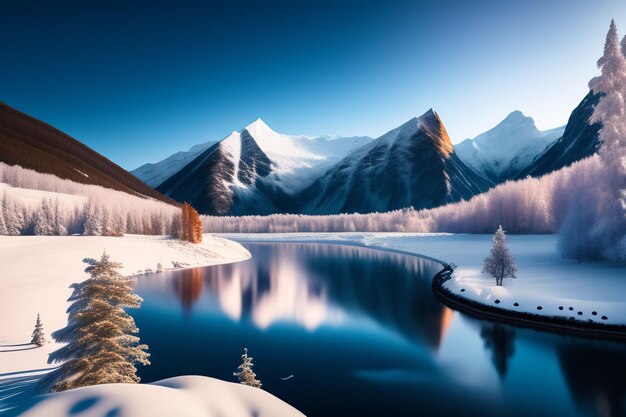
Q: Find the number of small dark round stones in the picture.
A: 9